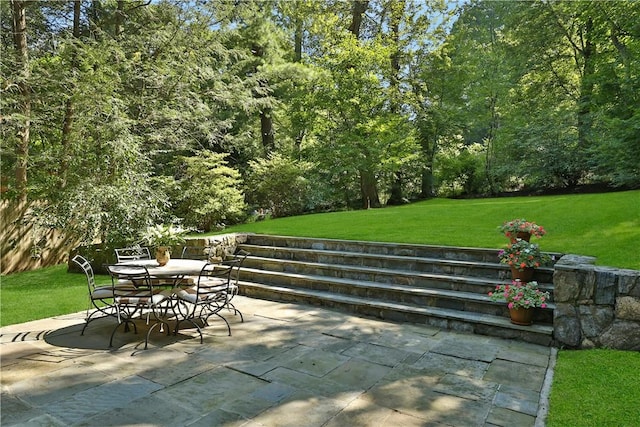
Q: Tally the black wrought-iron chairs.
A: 6